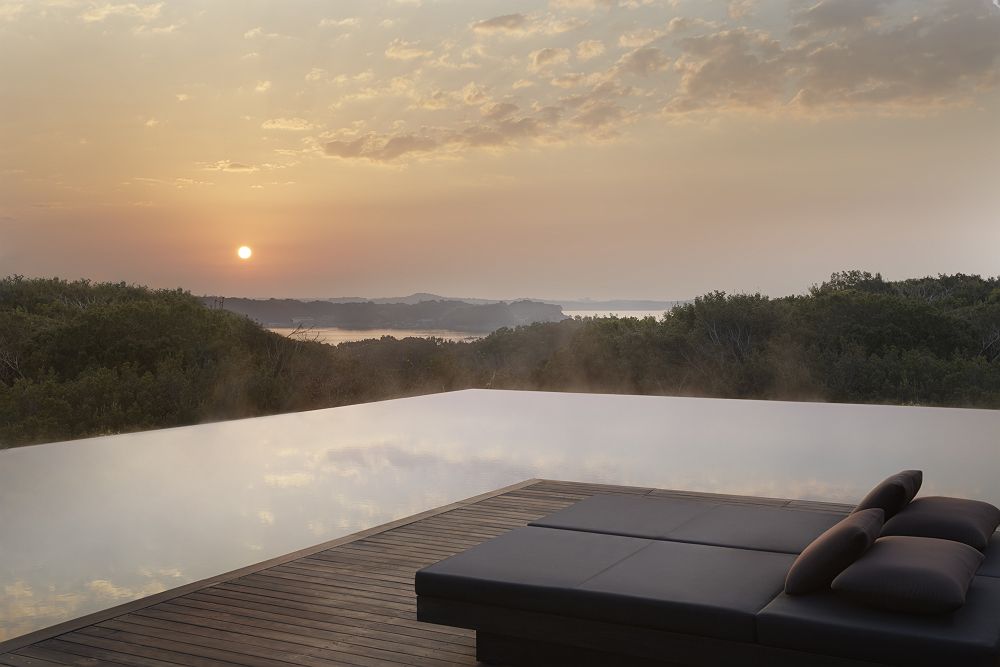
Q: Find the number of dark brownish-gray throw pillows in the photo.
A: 4